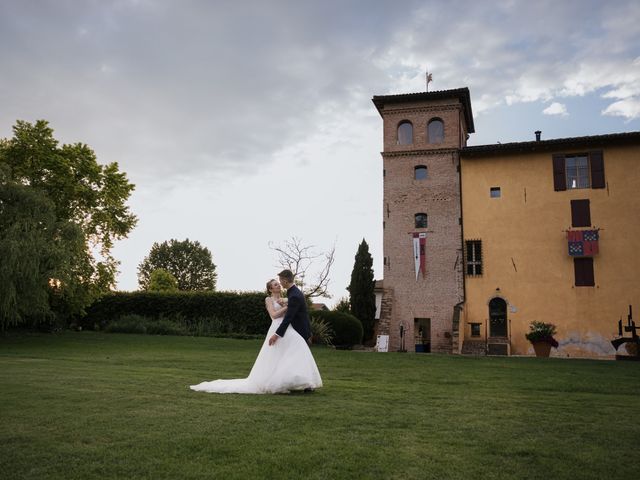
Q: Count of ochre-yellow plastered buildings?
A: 1